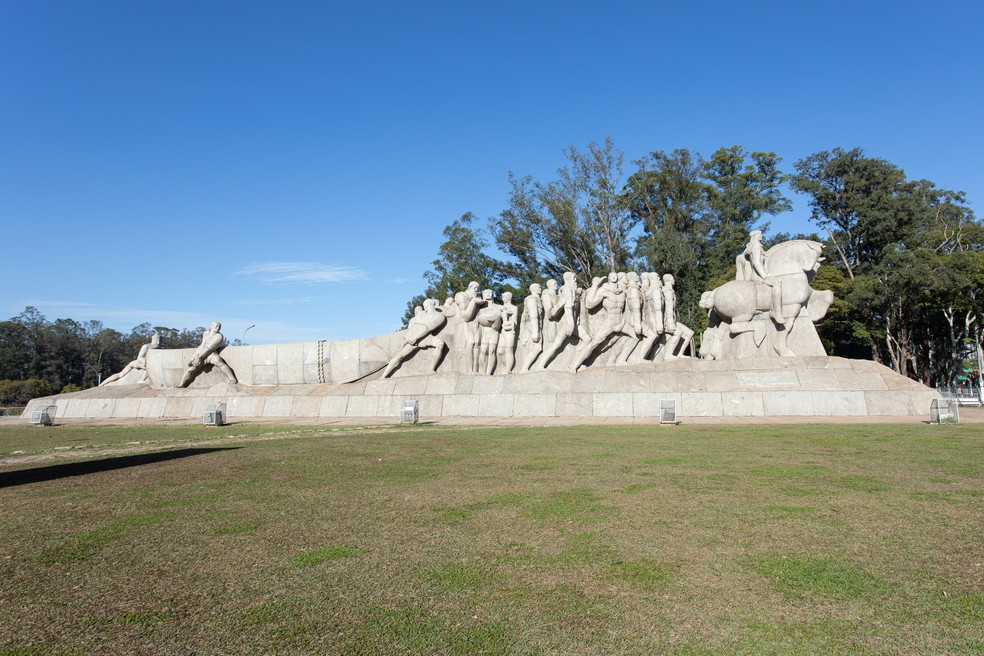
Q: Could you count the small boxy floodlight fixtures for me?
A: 5